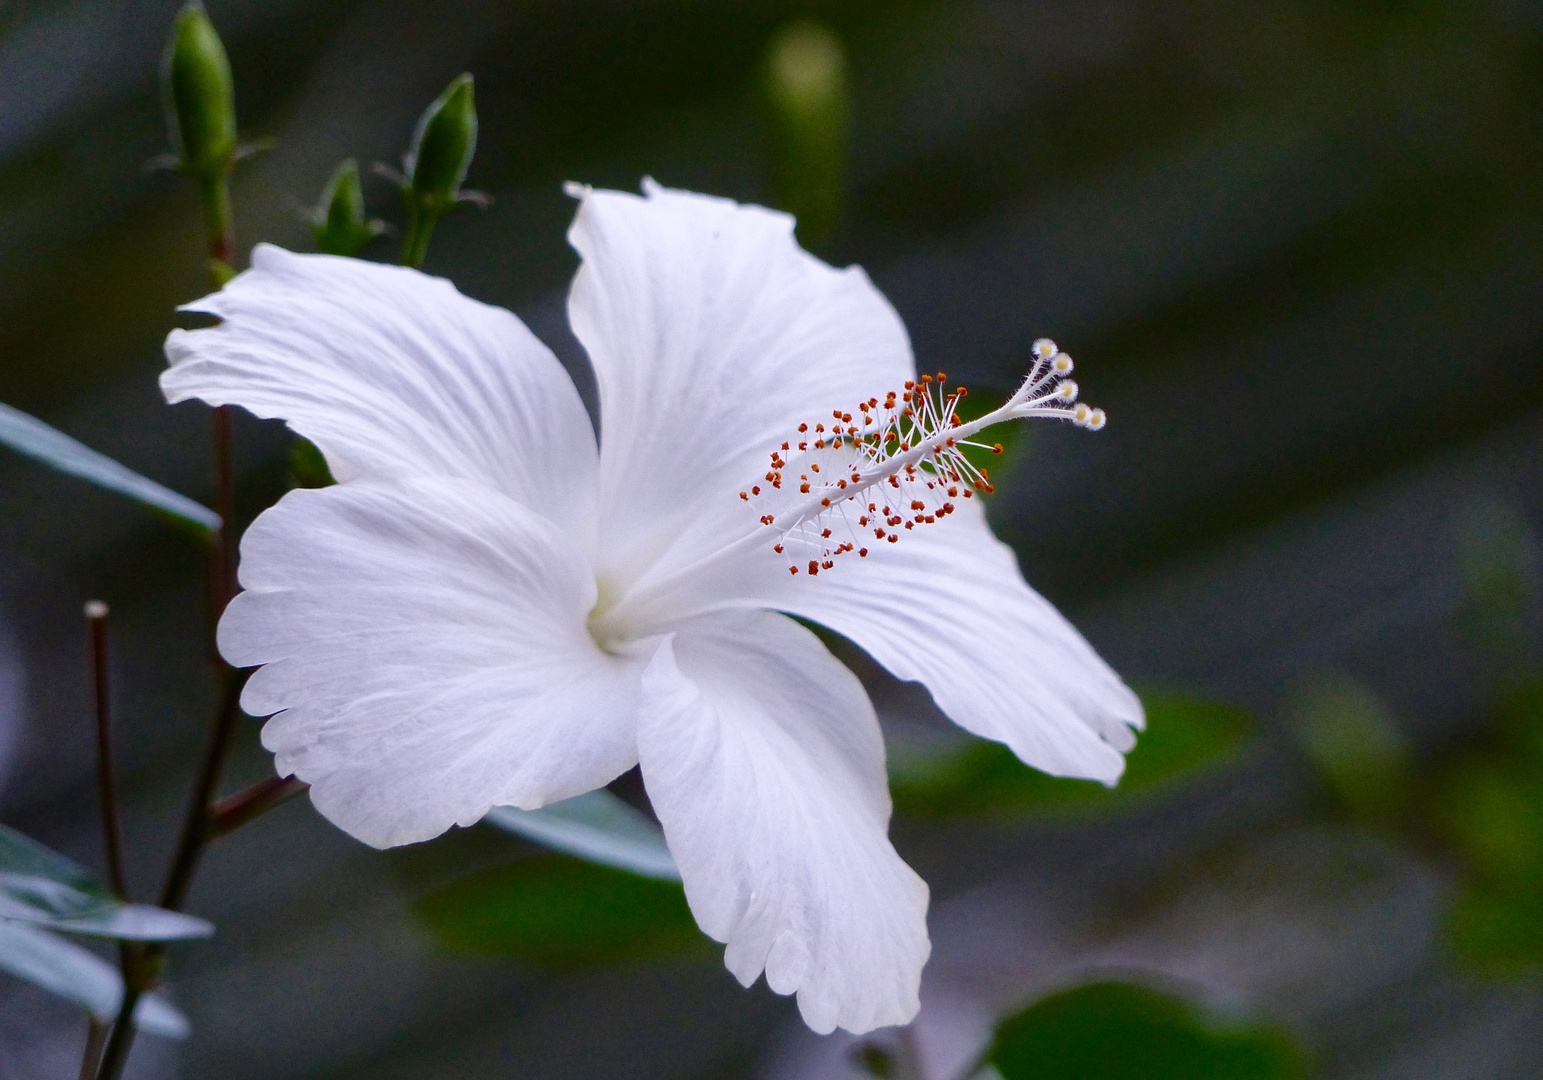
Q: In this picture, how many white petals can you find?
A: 5